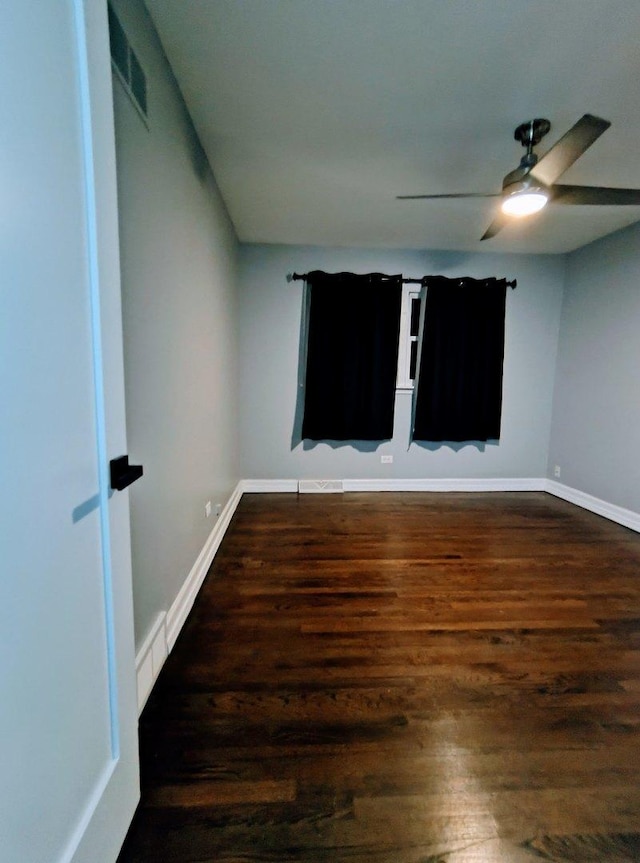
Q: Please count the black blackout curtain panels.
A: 2